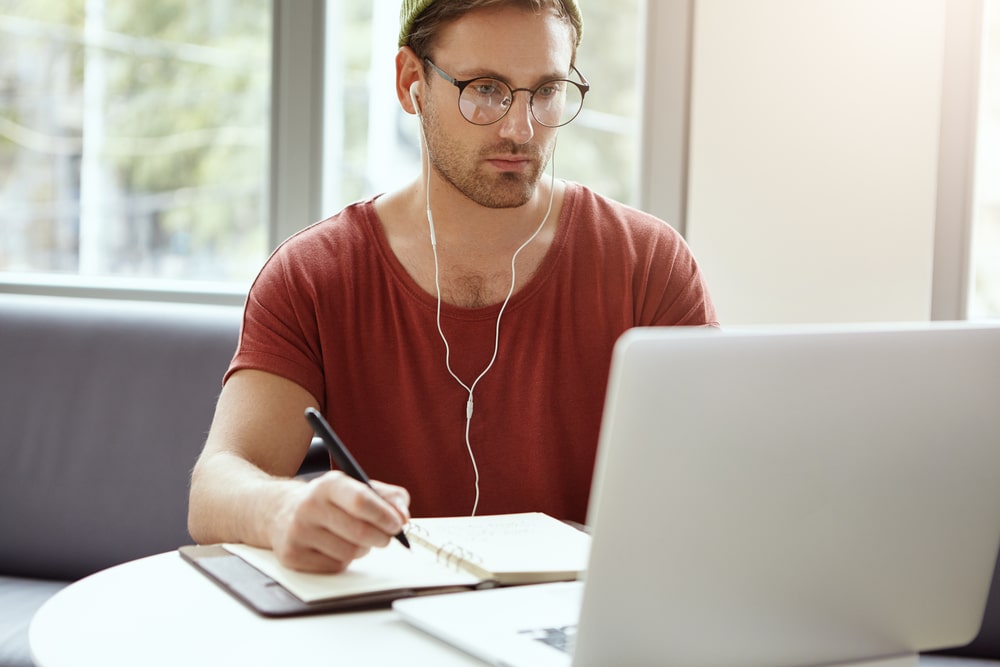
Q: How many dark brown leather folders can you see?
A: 1